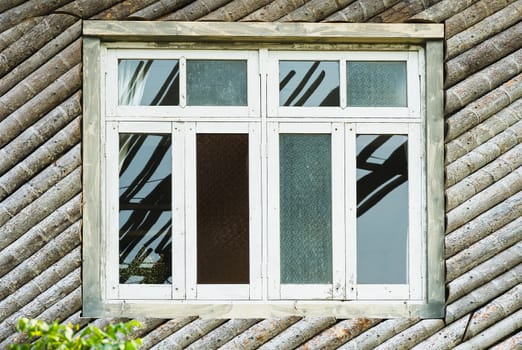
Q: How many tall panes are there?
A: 4